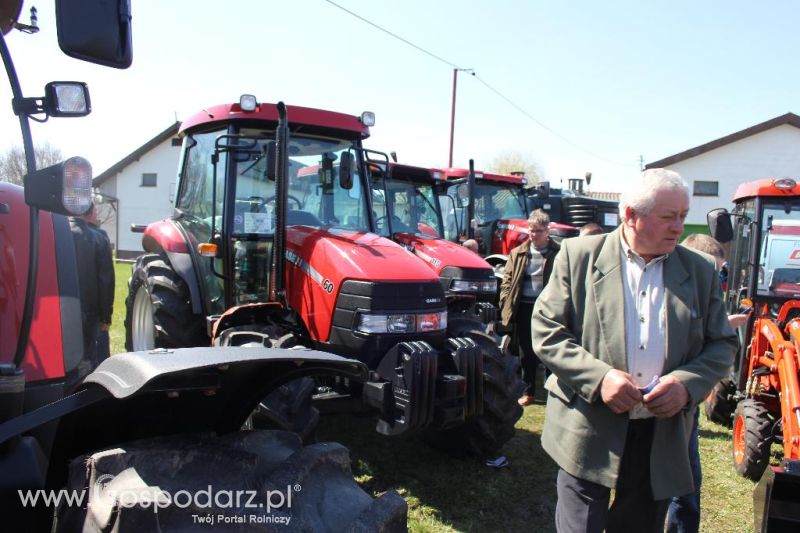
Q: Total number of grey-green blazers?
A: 1